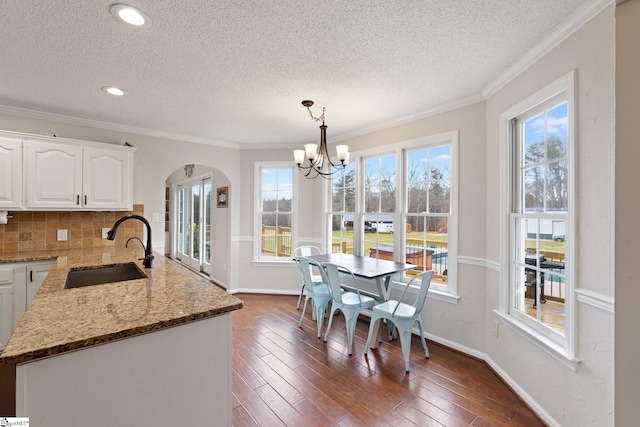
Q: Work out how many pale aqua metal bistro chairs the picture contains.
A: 4